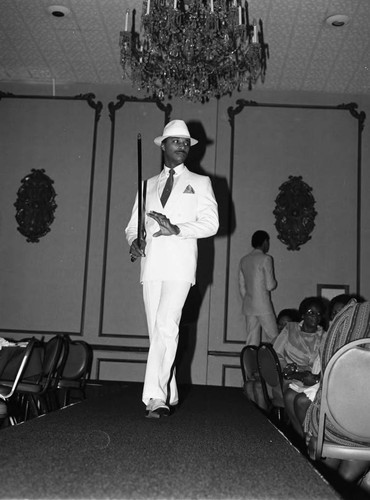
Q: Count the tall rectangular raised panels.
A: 3